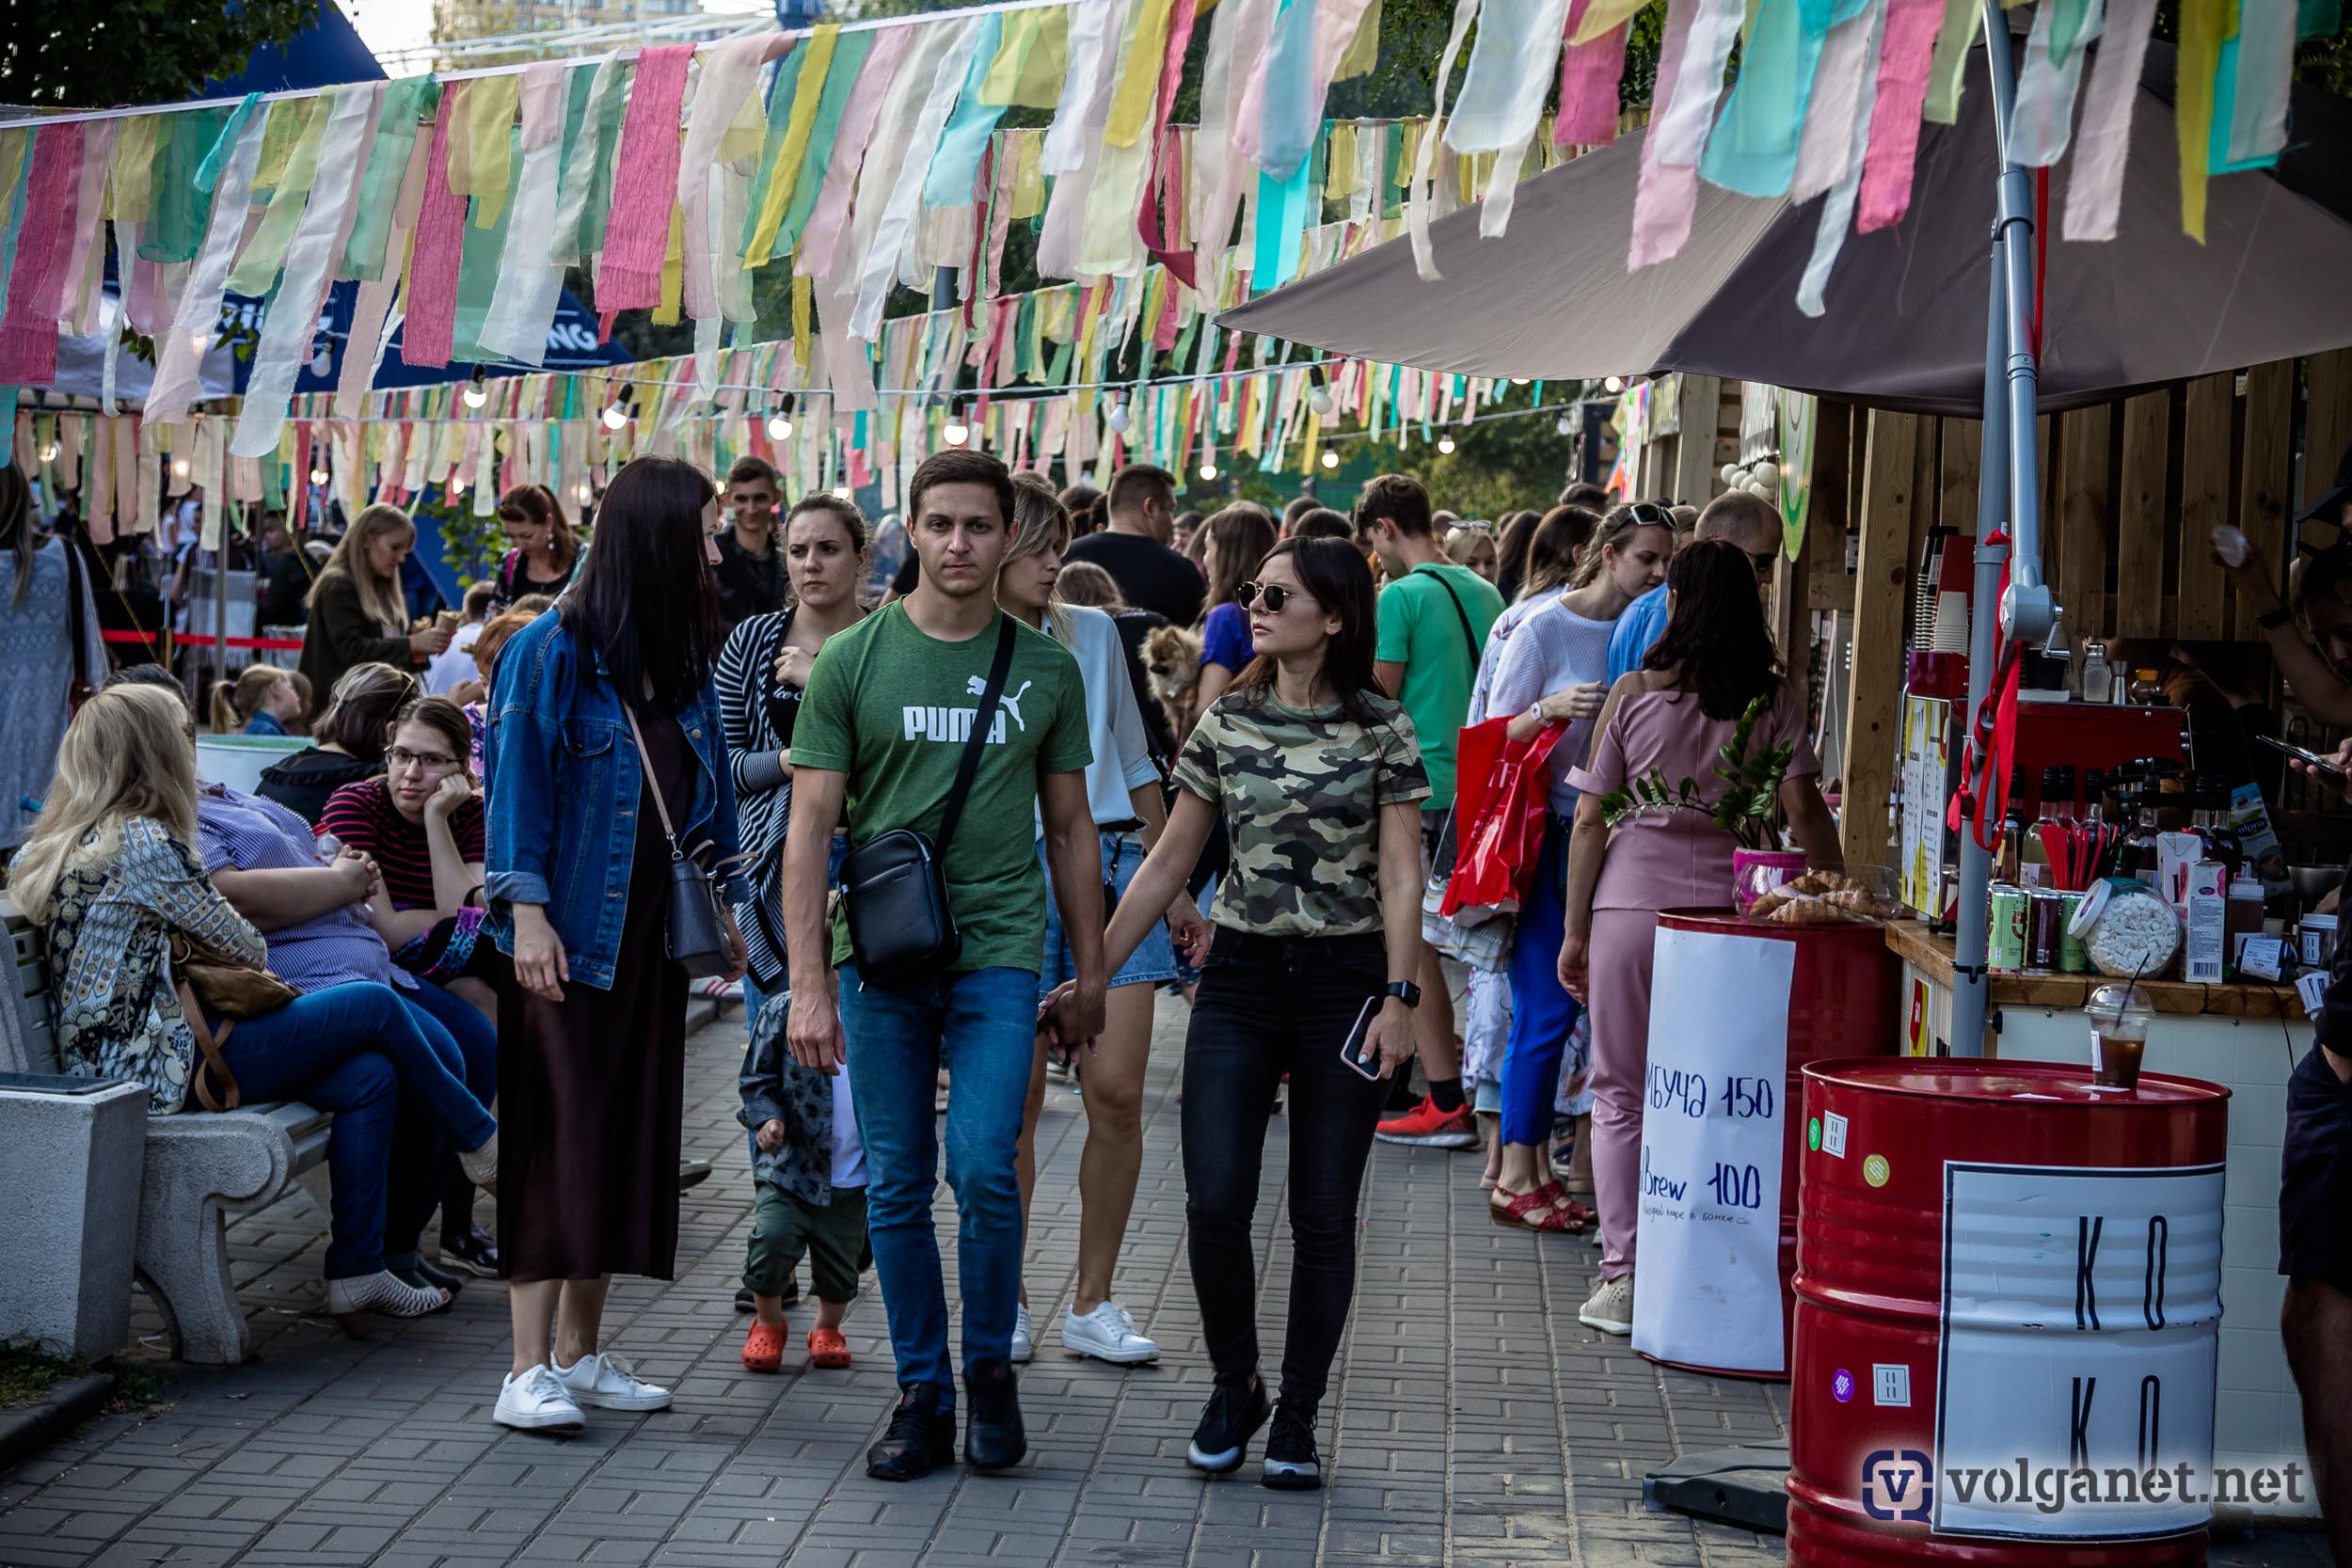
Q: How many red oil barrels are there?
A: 2